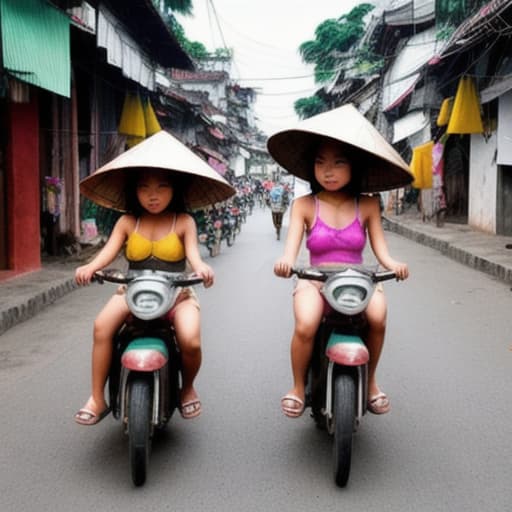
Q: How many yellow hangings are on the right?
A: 3